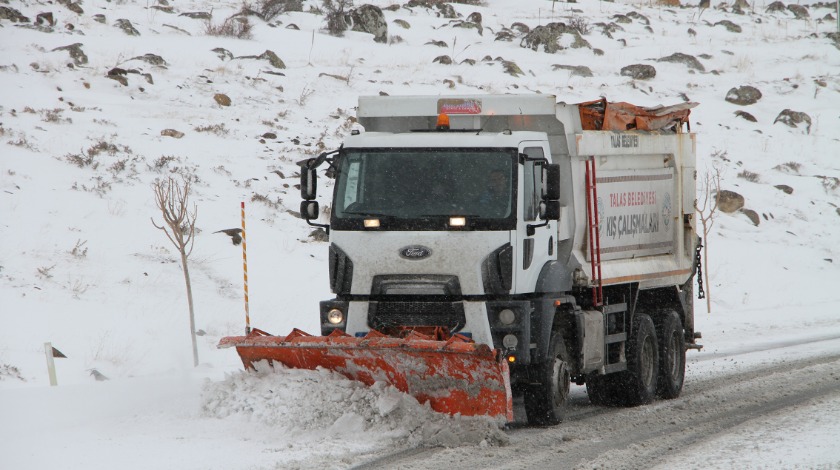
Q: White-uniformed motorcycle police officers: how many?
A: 0